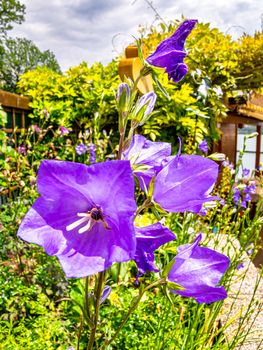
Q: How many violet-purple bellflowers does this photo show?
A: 6